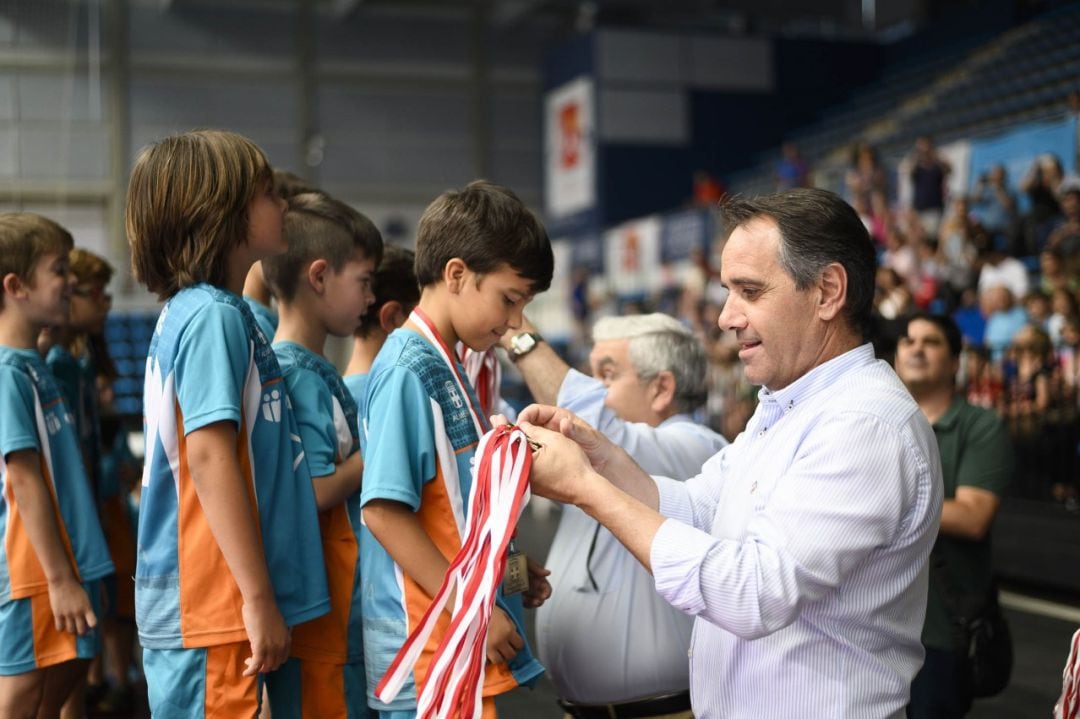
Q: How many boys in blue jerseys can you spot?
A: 7